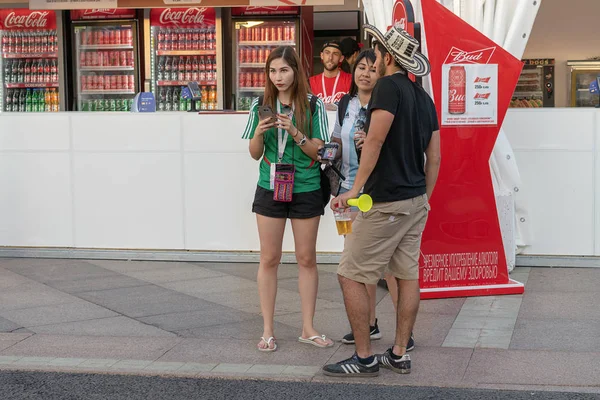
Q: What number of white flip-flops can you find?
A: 2